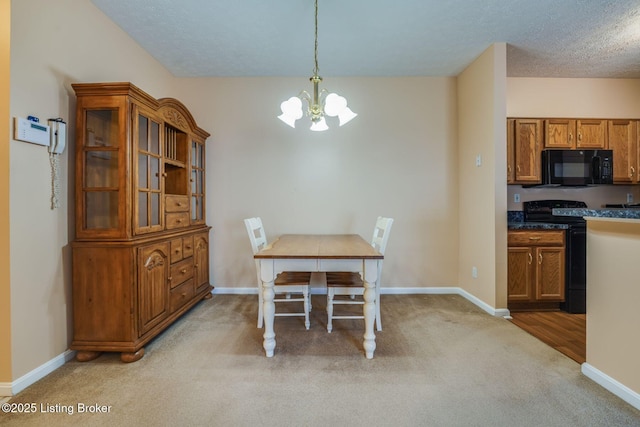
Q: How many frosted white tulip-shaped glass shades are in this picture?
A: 5